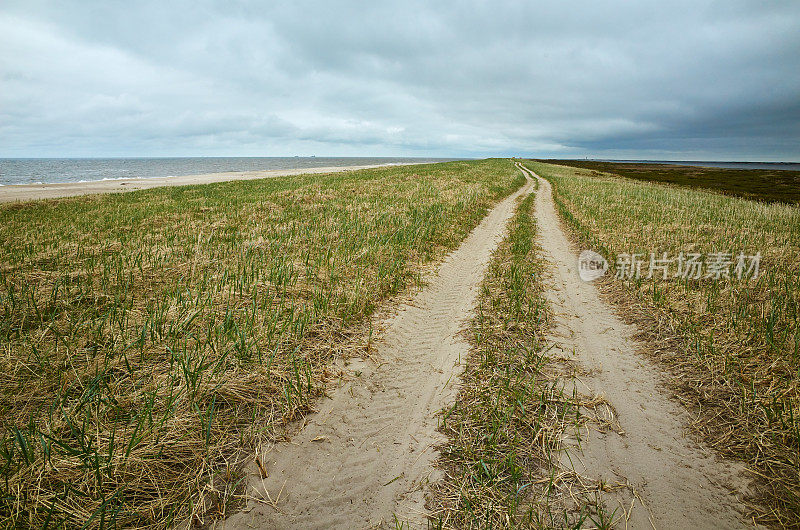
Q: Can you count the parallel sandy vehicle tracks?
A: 2